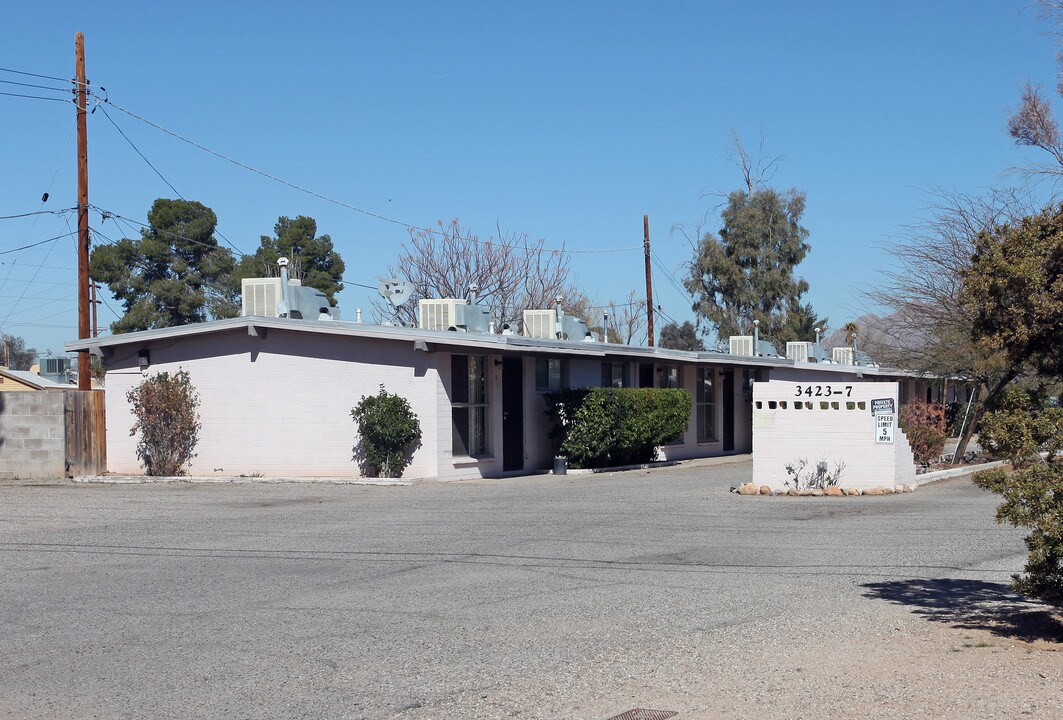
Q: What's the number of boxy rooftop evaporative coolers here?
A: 6